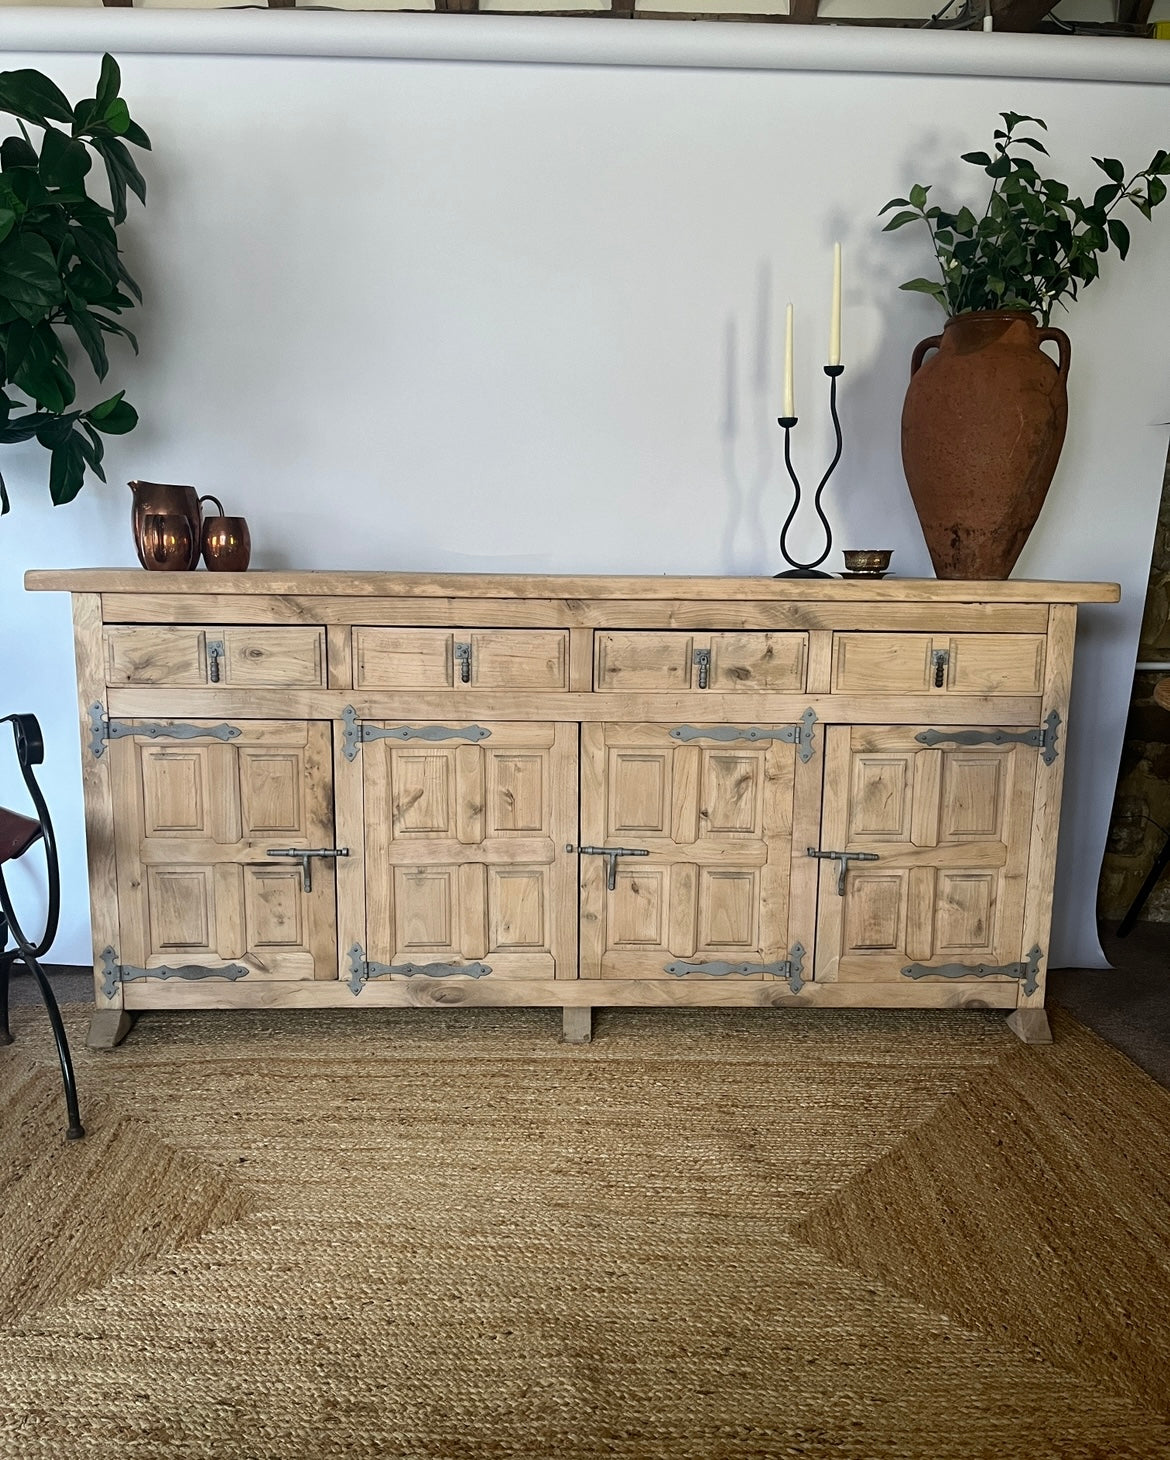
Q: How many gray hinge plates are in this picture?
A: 8